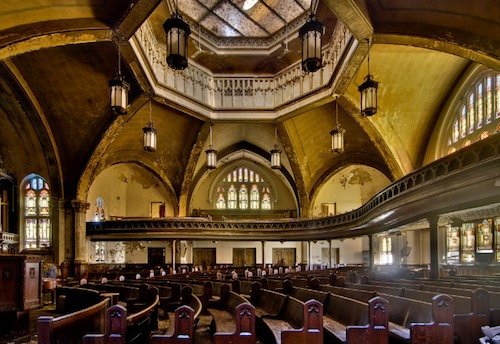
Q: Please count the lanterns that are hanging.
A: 8